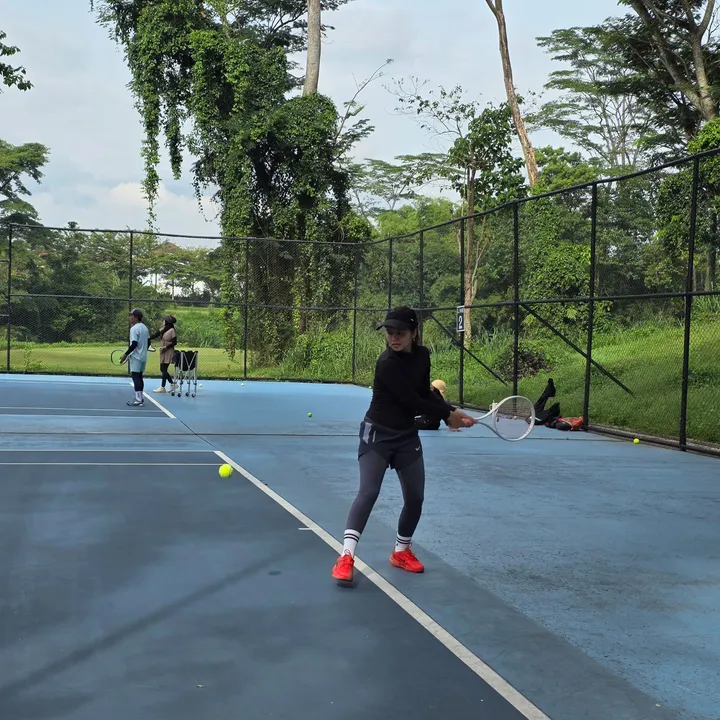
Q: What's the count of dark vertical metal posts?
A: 10